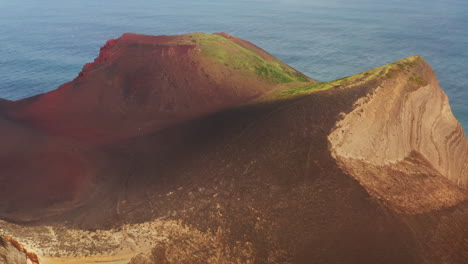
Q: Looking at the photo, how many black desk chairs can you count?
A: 0